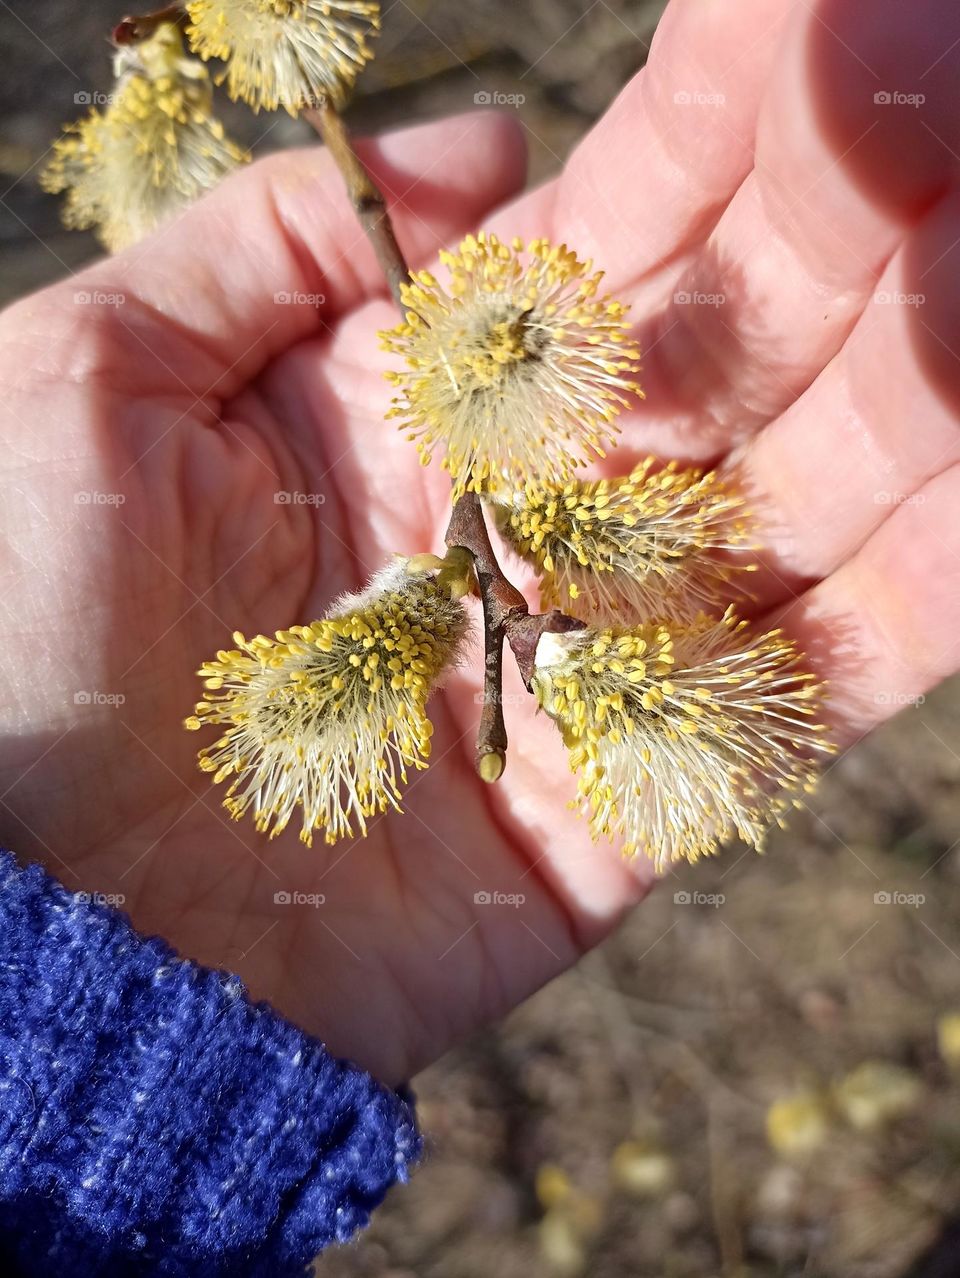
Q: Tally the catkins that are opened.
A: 6